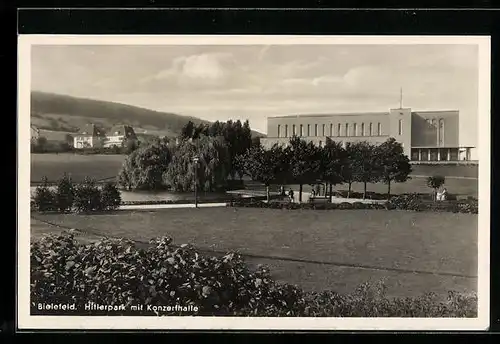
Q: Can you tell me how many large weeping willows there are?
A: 2